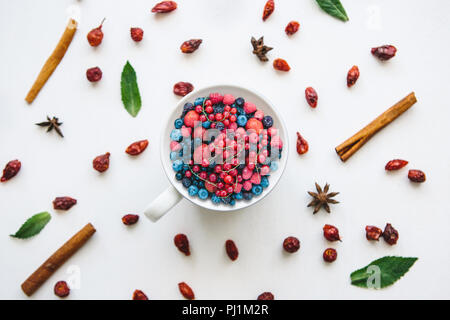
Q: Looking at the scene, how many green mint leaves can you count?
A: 4